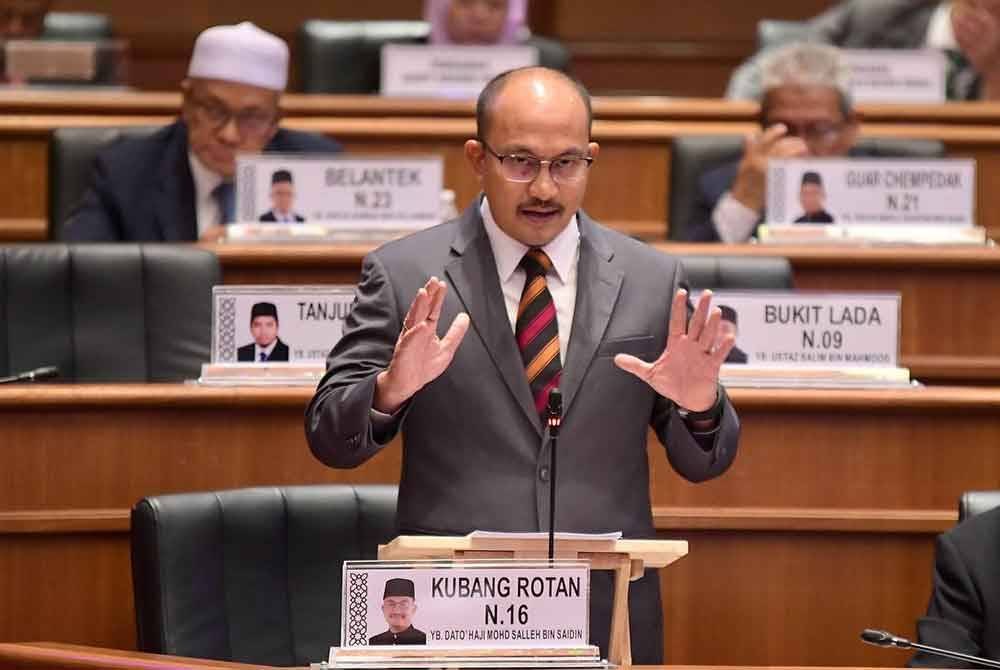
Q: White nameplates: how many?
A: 7